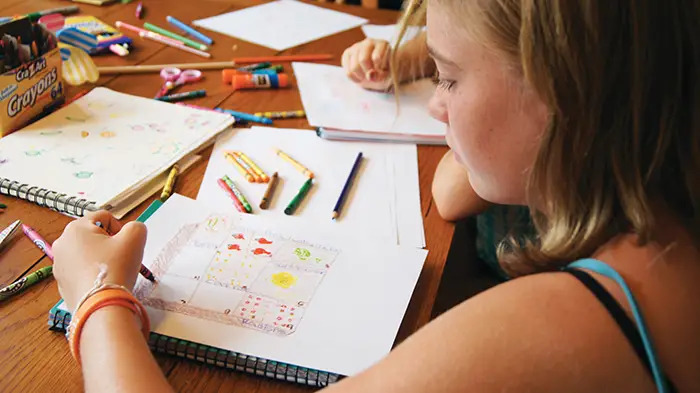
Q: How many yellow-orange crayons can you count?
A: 4